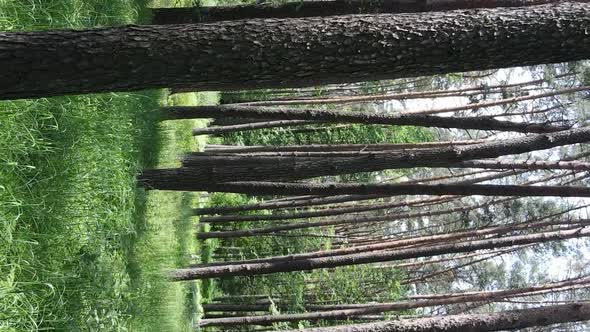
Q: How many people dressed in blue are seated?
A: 0